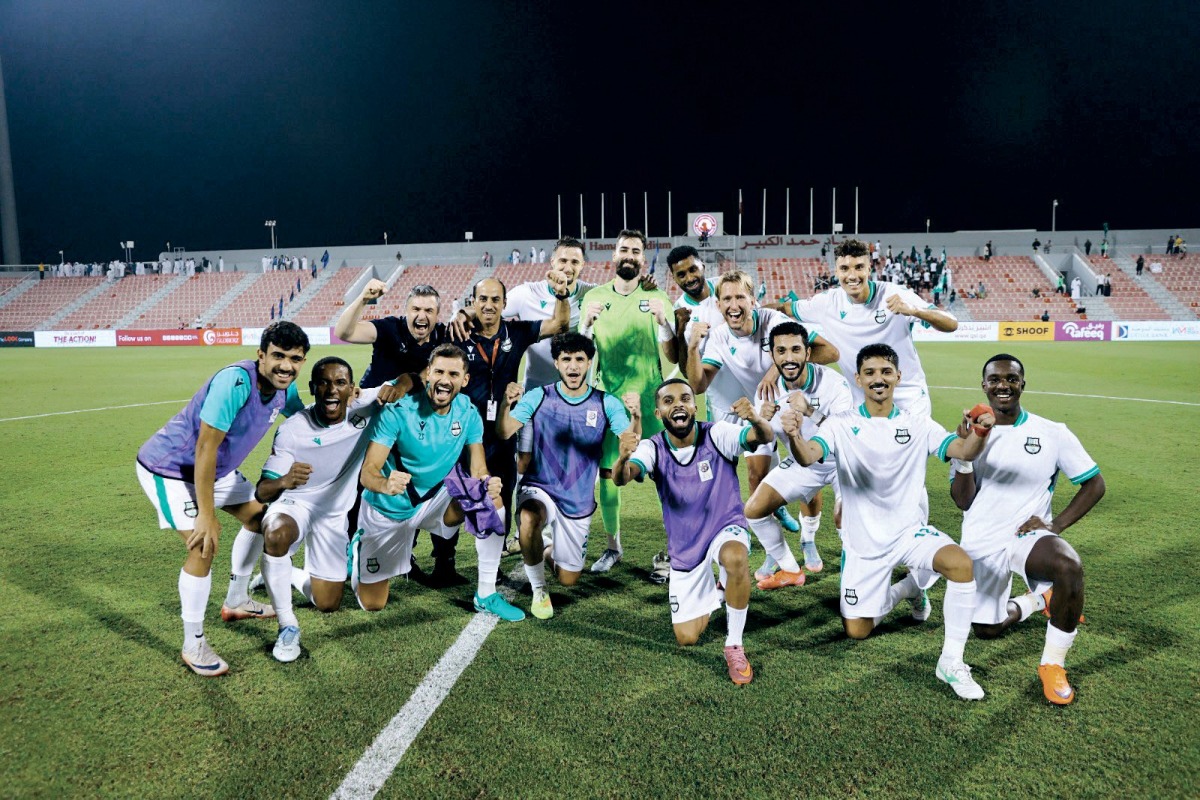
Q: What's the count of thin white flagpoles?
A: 12